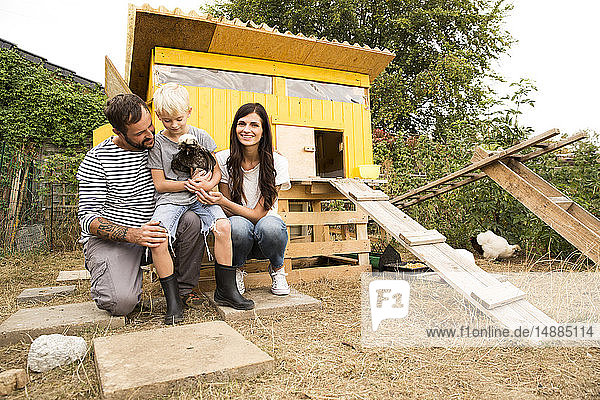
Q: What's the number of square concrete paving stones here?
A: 5